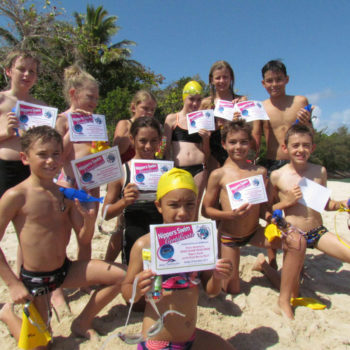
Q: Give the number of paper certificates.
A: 10